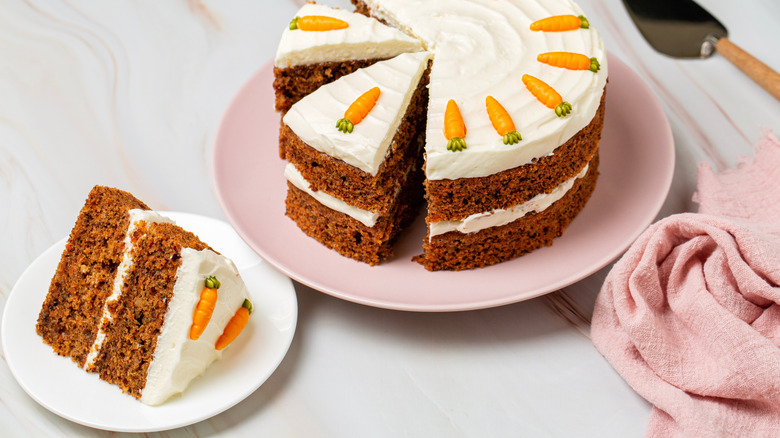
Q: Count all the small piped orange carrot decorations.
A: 9